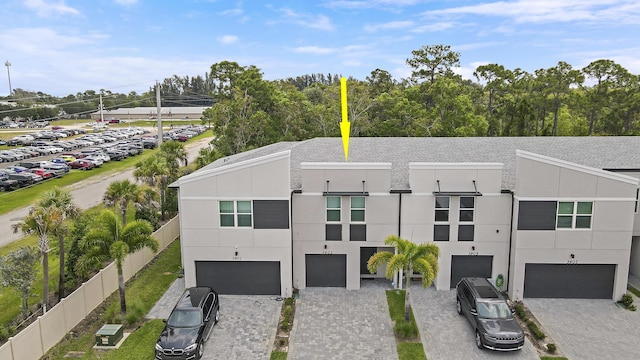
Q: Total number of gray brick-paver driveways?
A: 4